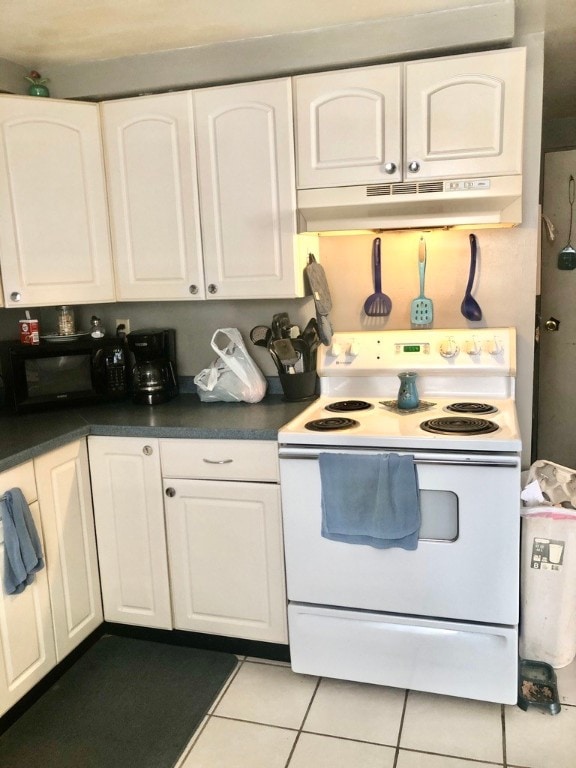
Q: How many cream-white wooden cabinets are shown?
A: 9